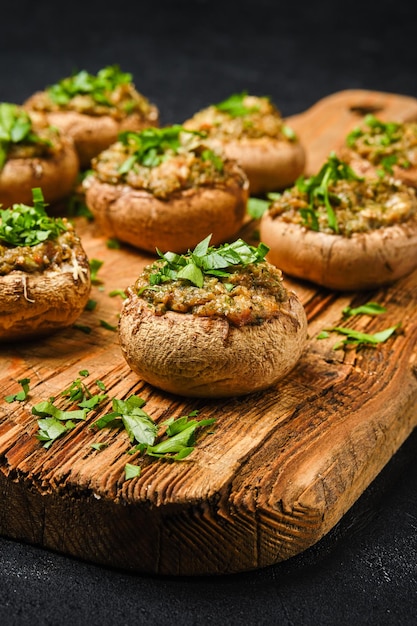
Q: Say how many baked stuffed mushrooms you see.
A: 8